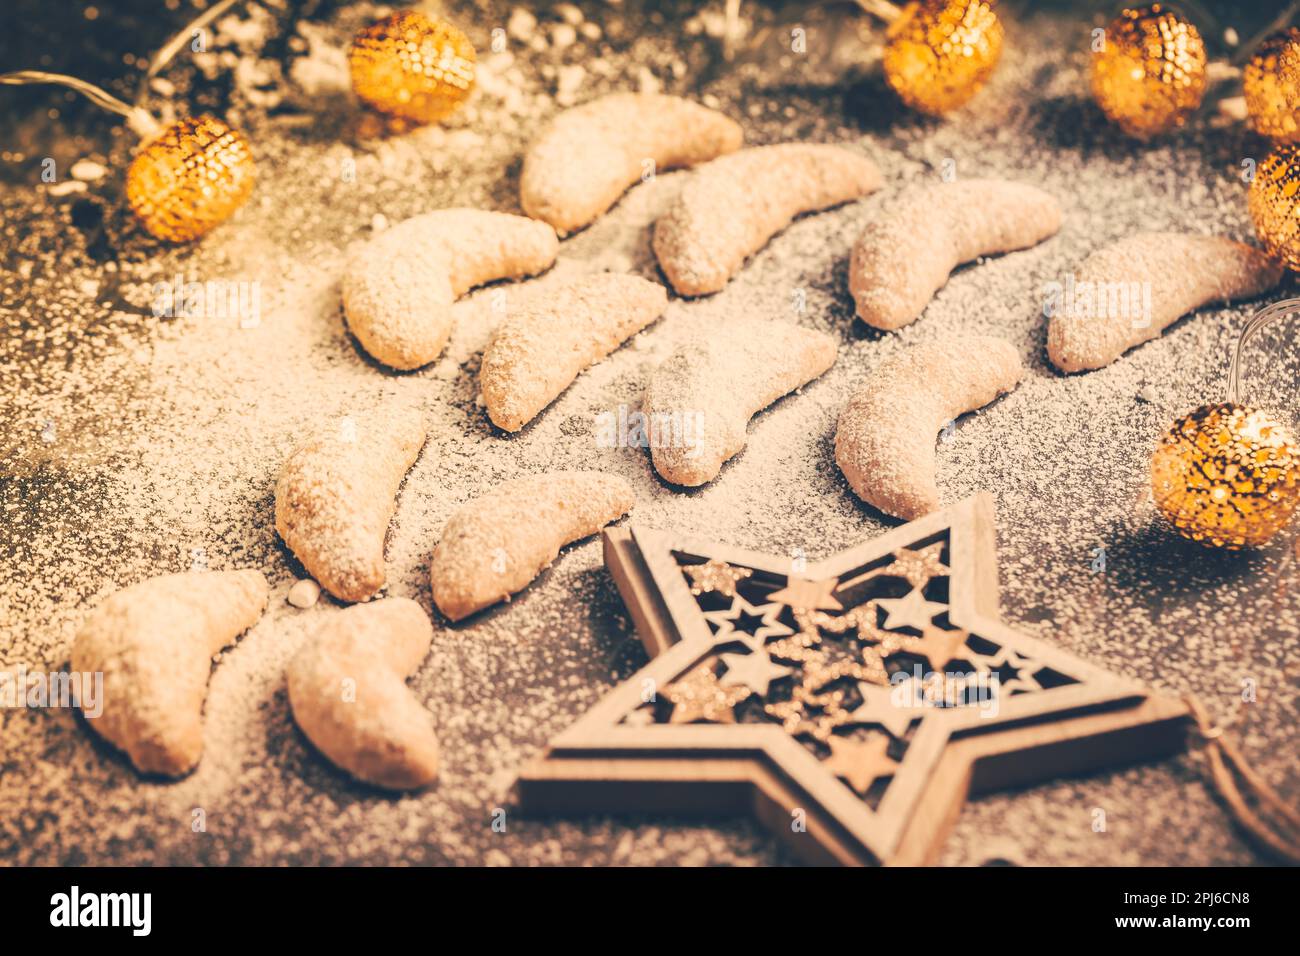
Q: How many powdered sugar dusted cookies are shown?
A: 12